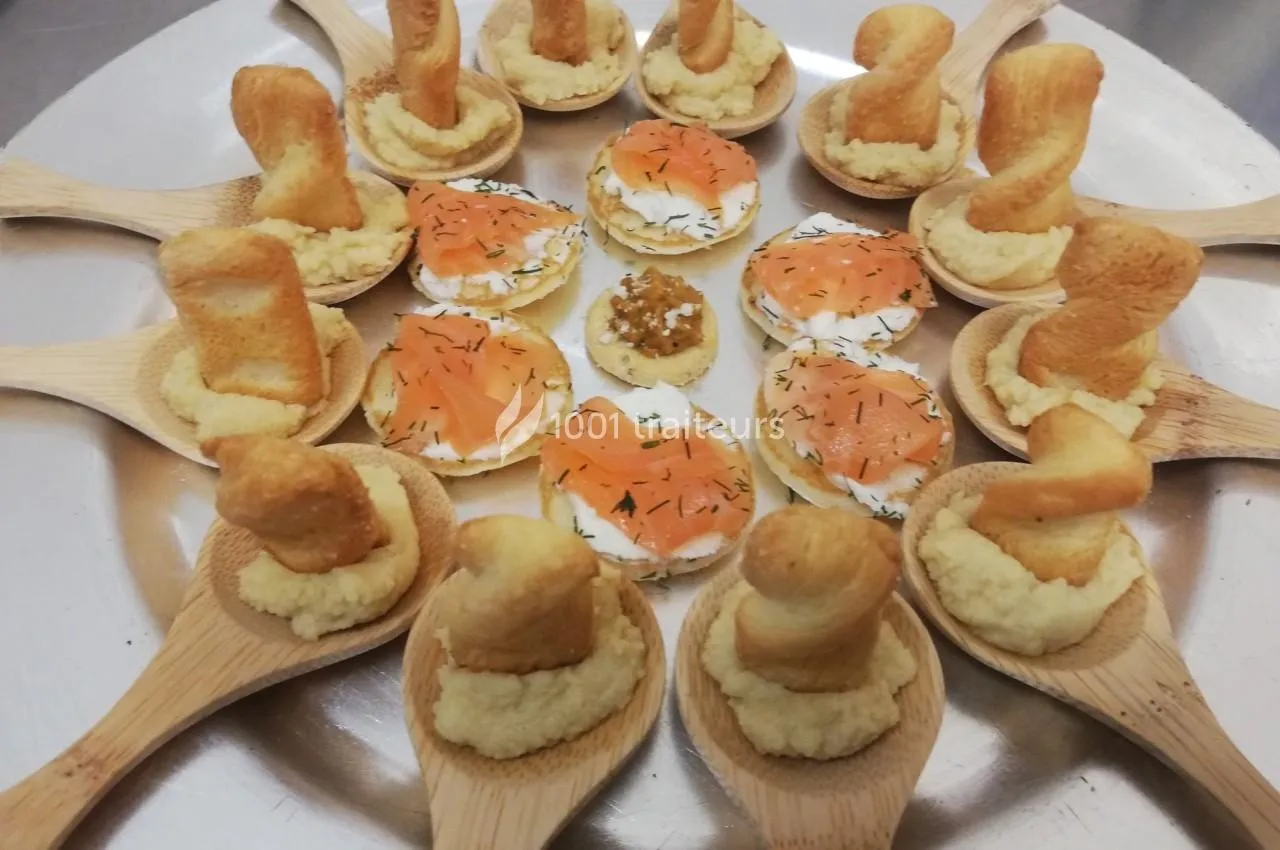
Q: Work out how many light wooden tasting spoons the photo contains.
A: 12